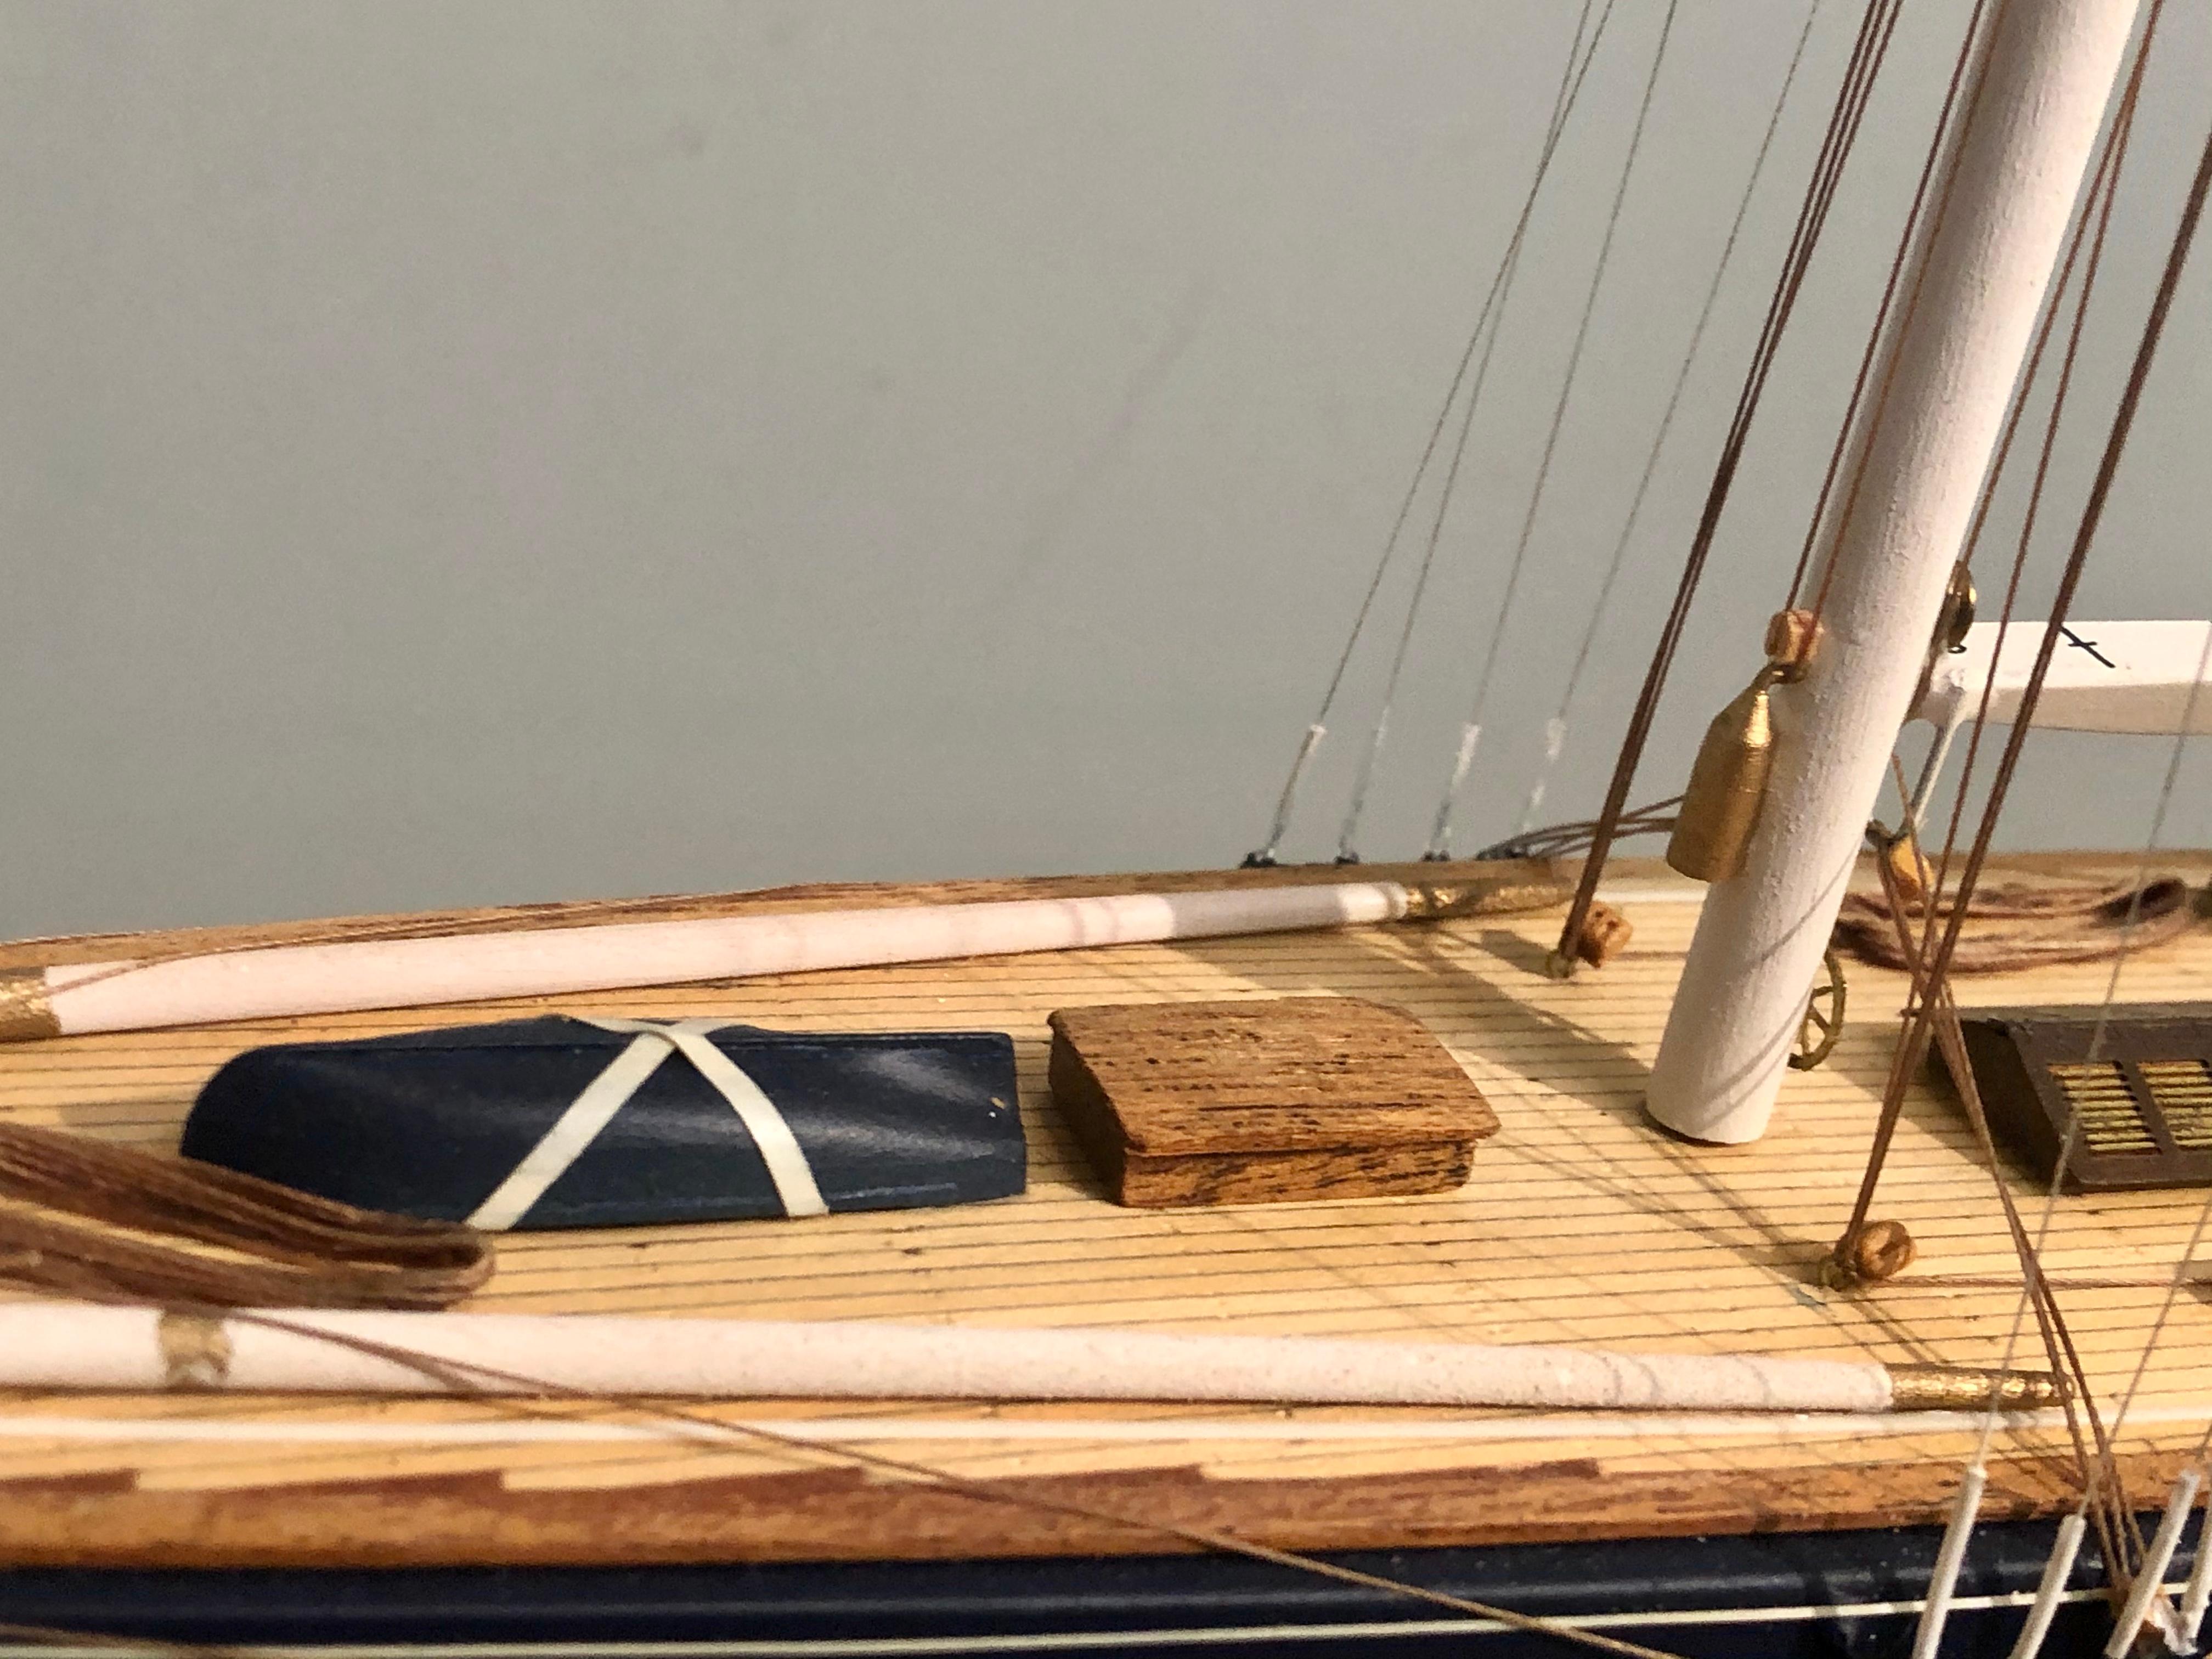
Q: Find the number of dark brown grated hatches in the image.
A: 1